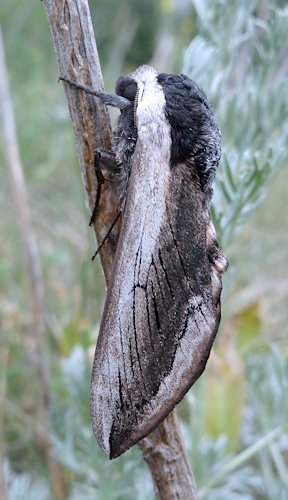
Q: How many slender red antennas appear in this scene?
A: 0